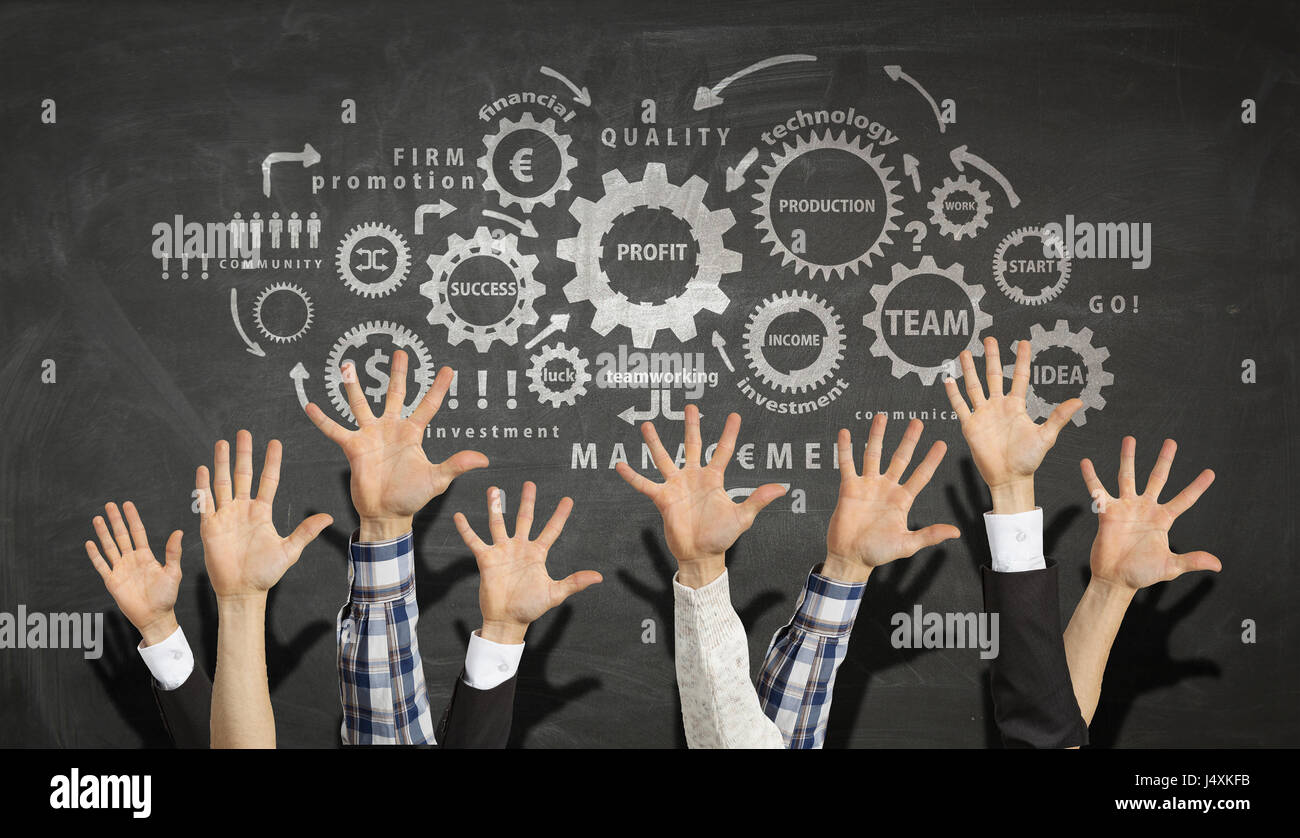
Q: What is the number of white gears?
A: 13